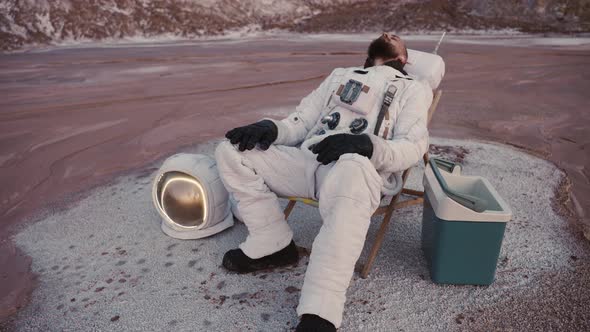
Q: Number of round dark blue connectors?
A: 2